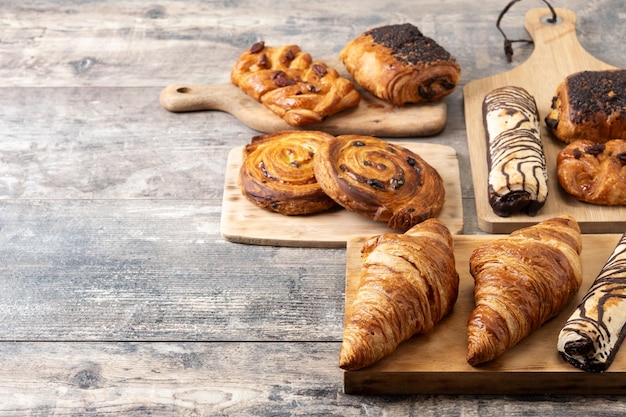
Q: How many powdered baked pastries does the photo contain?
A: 2